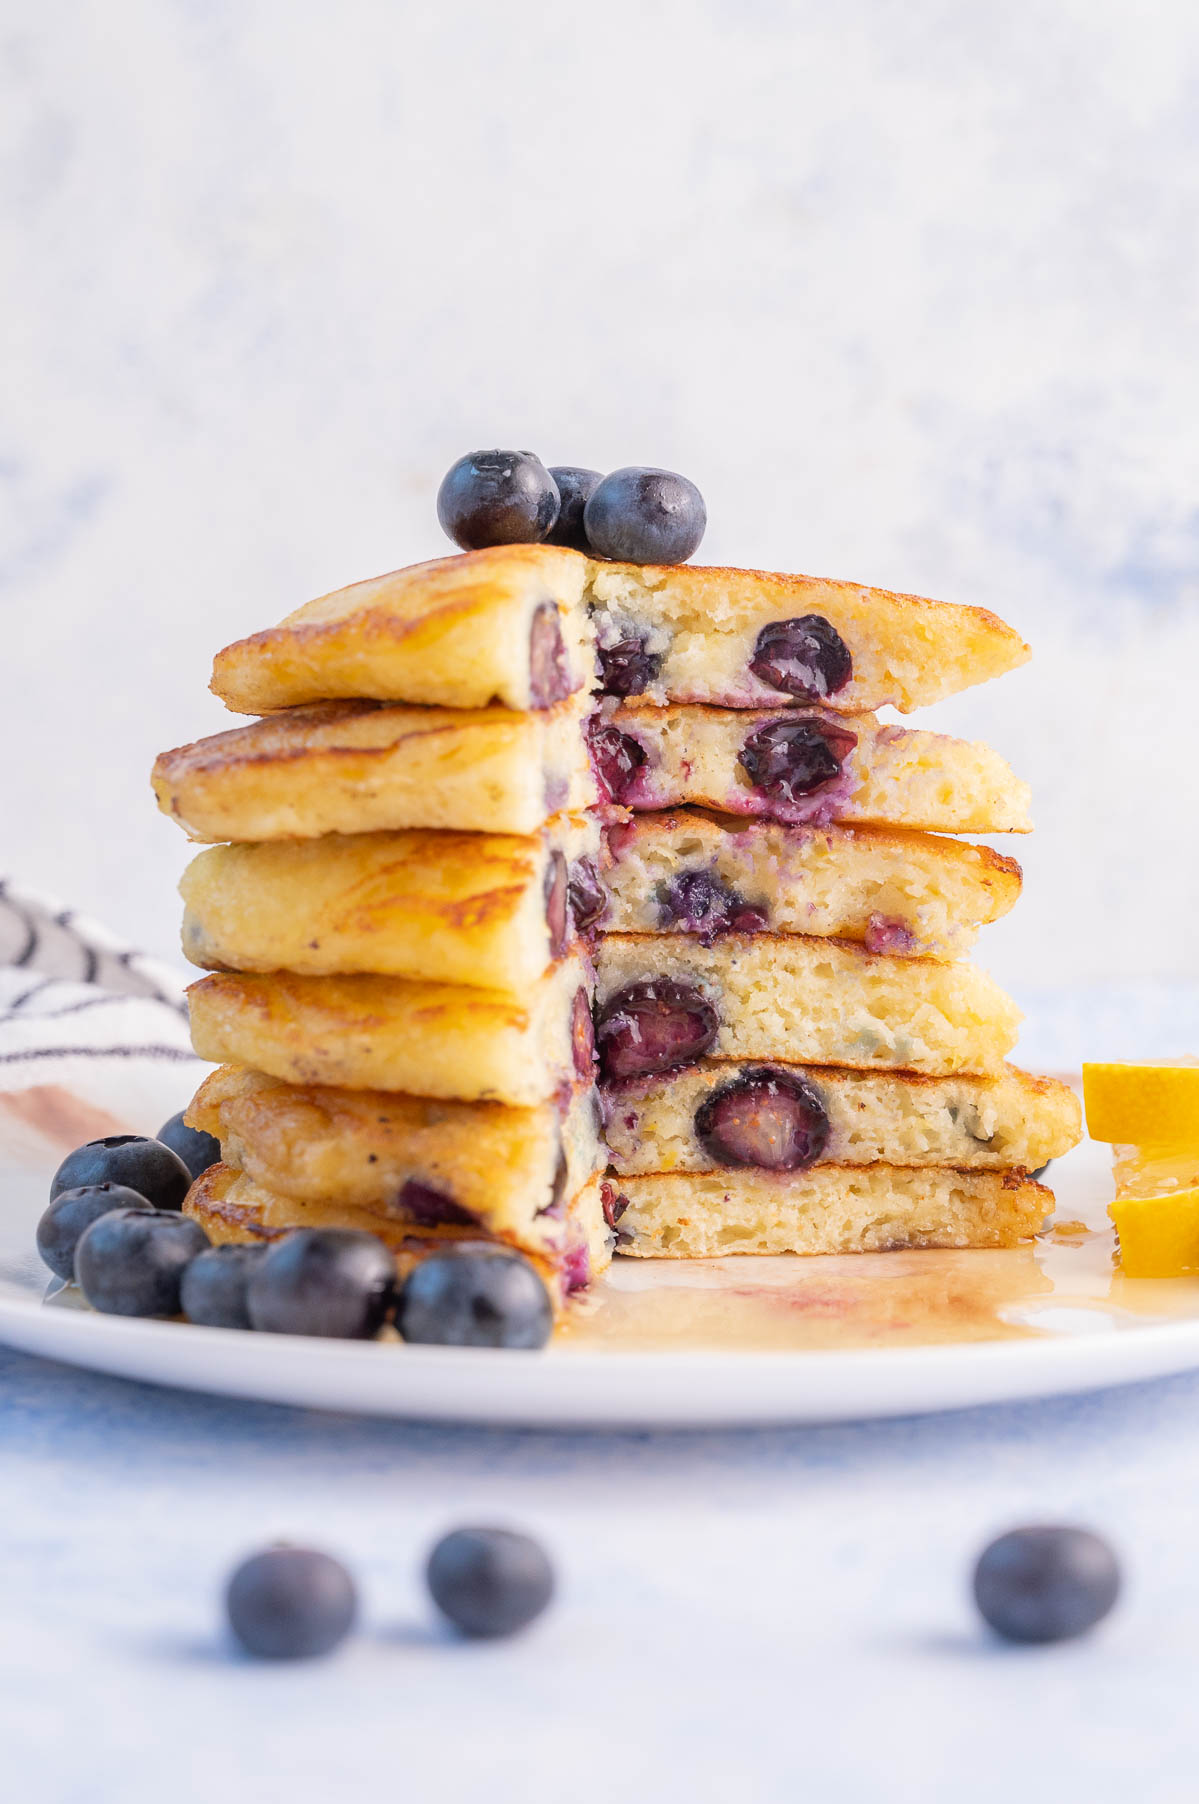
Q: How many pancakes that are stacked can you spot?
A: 6